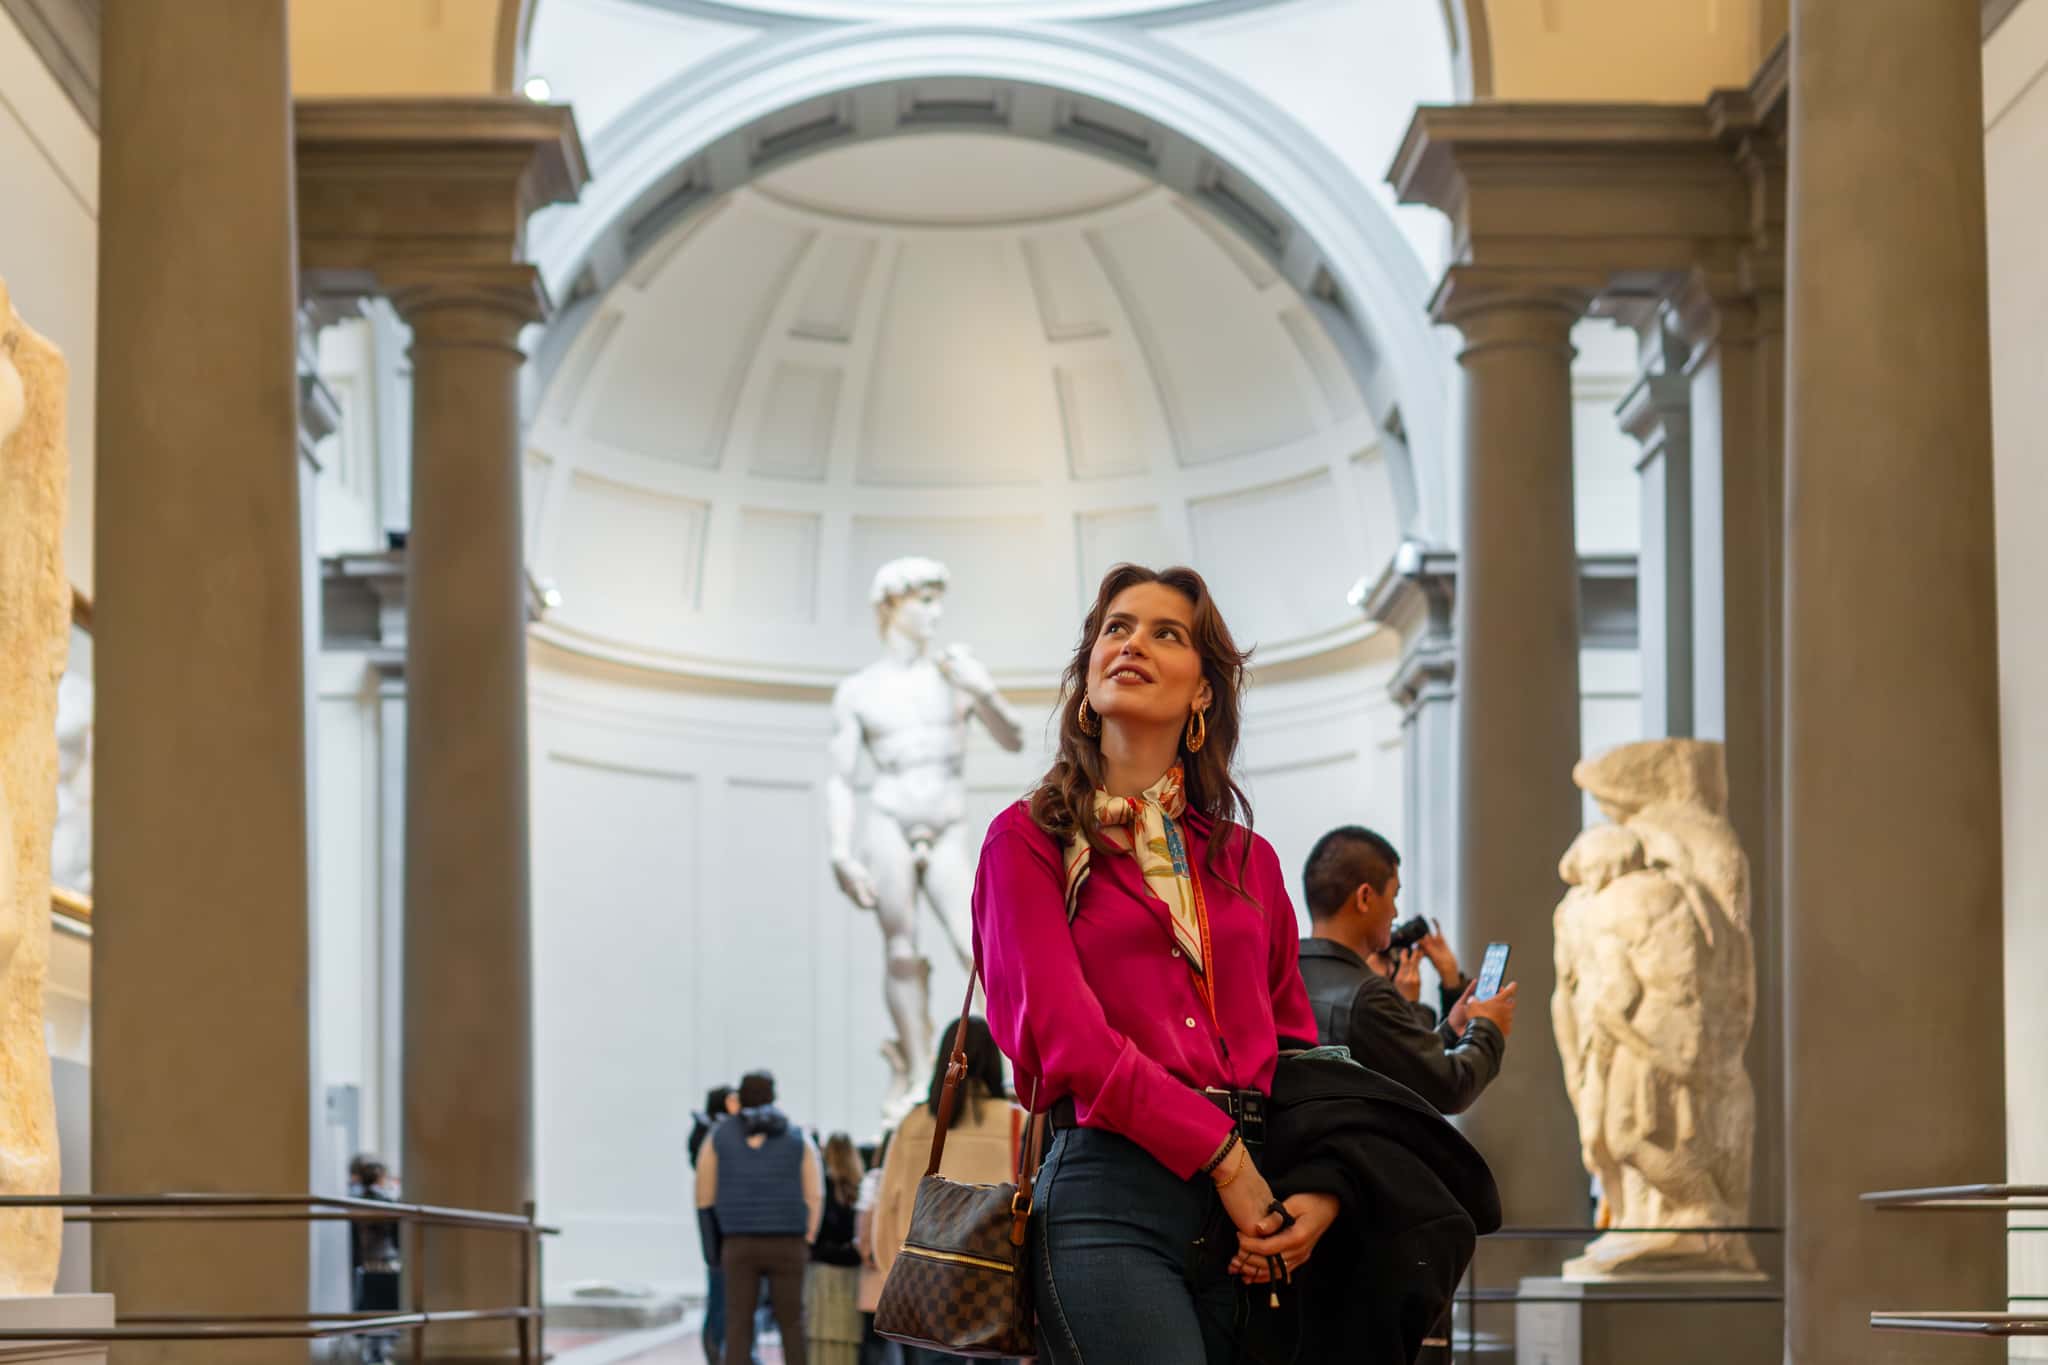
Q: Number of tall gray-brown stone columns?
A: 4